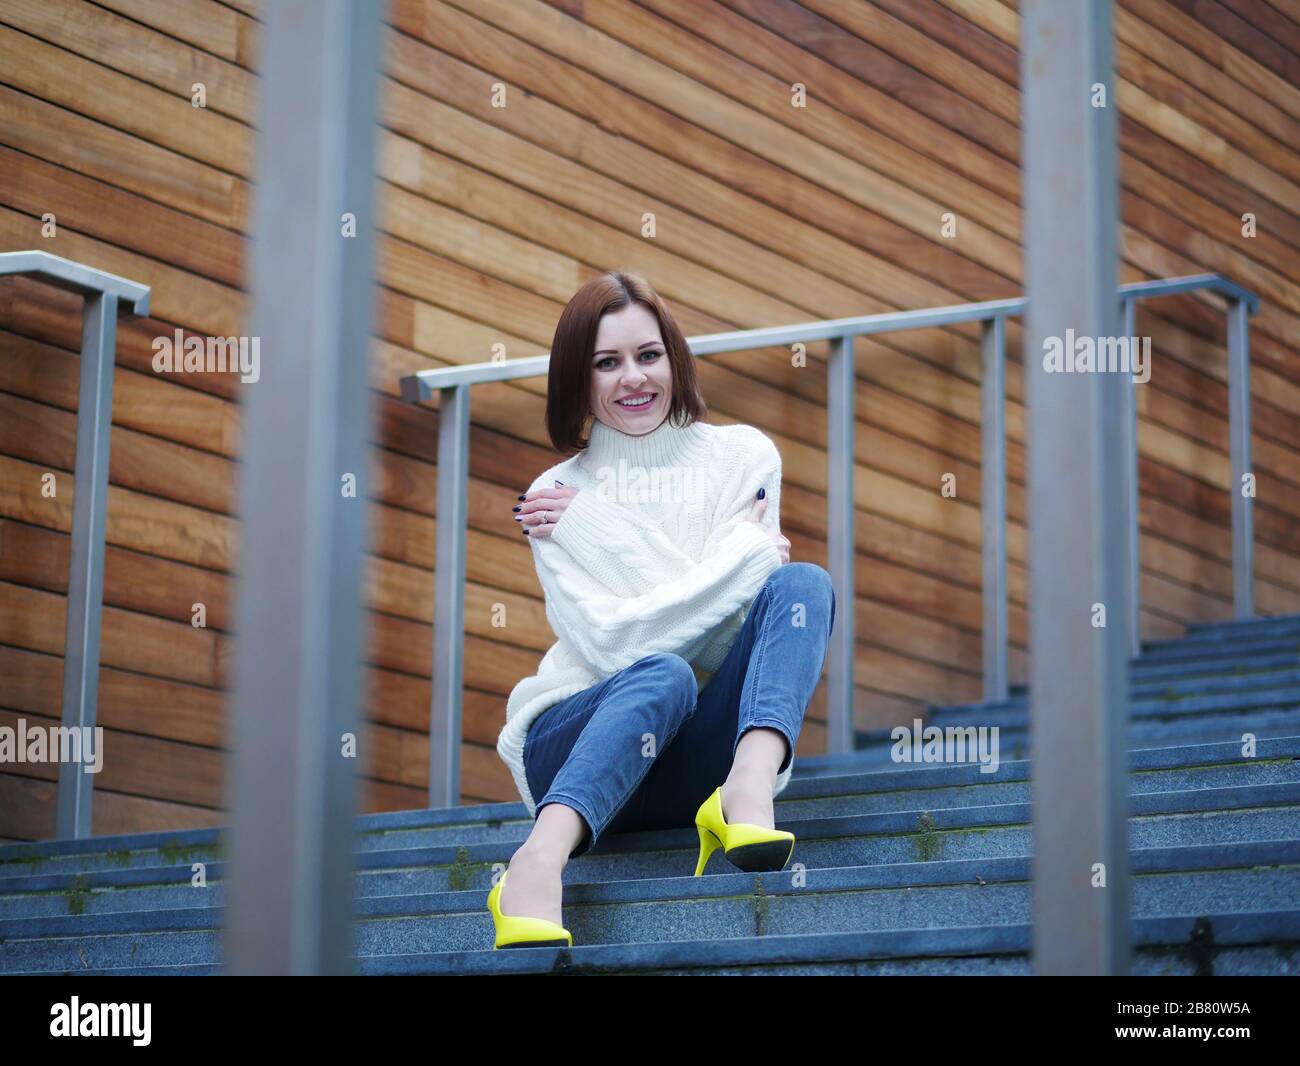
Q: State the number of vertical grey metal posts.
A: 8